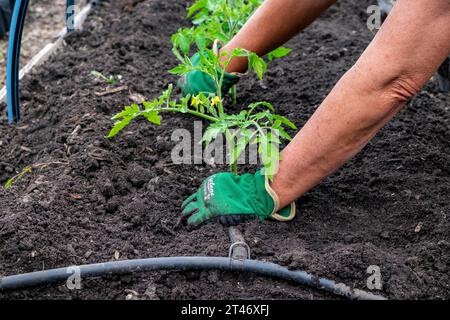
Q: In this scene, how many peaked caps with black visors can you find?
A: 0